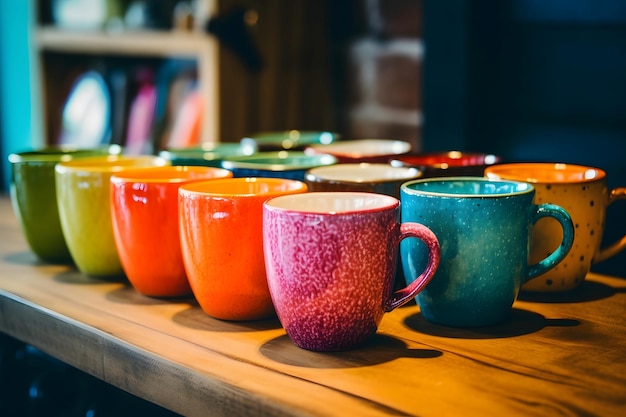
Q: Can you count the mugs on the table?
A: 13